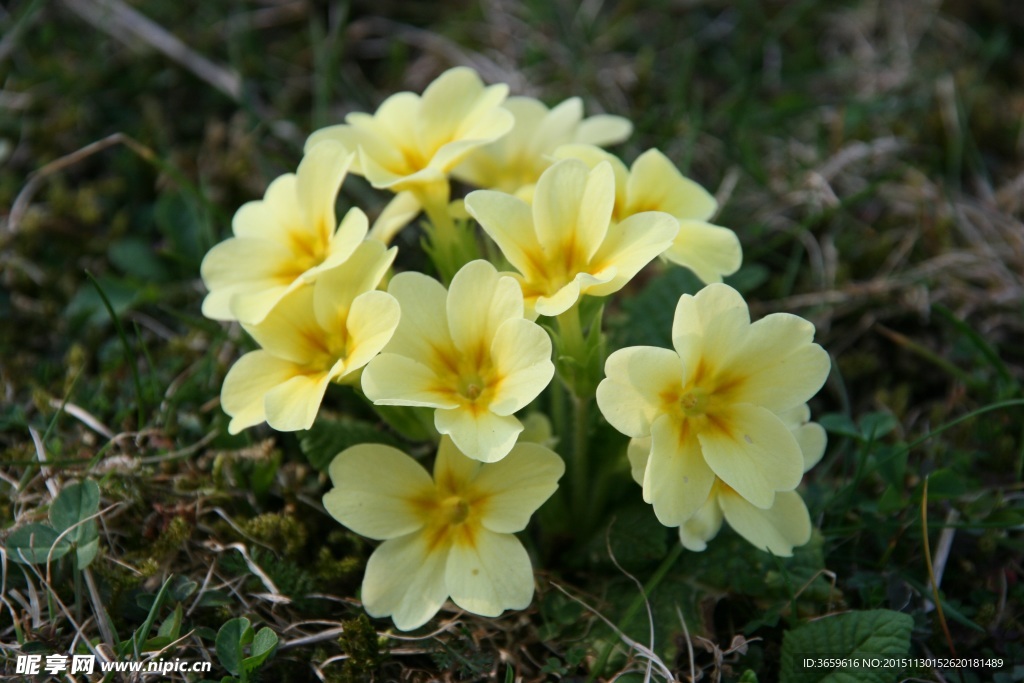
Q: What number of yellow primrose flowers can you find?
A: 10